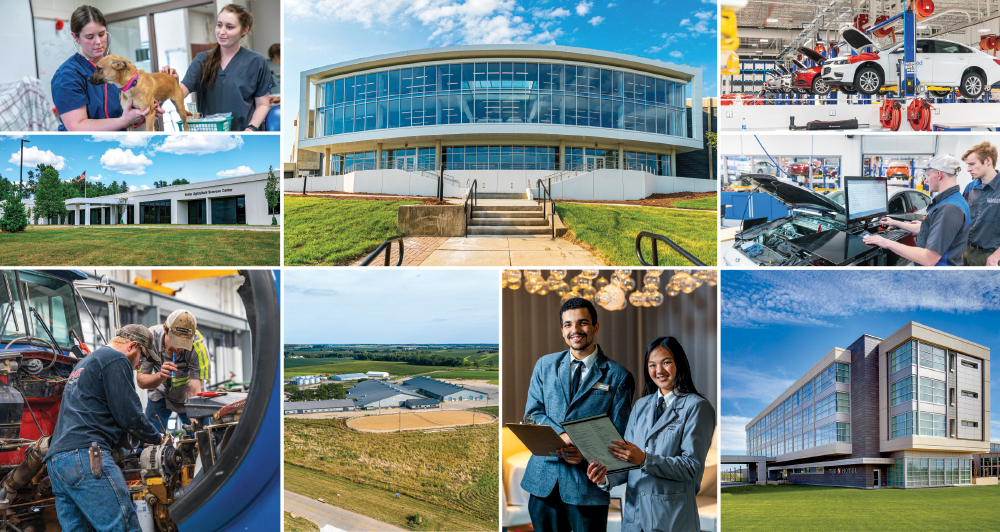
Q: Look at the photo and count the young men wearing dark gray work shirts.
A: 2